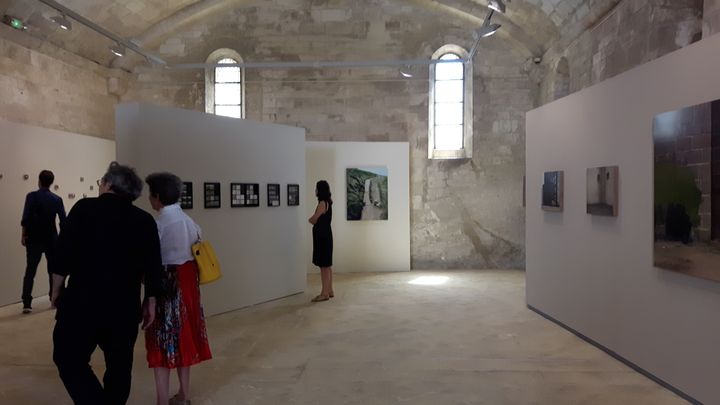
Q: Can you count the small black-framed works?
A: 5